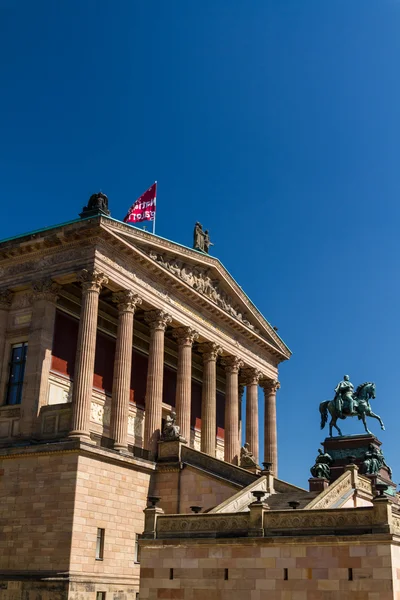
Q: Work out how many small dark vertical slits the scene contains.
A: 4